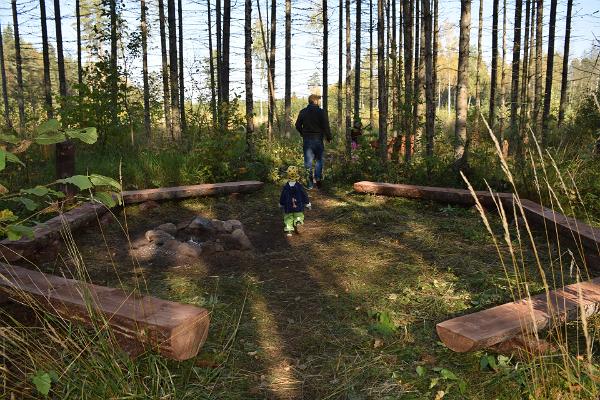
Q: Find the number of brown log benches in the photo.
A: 6